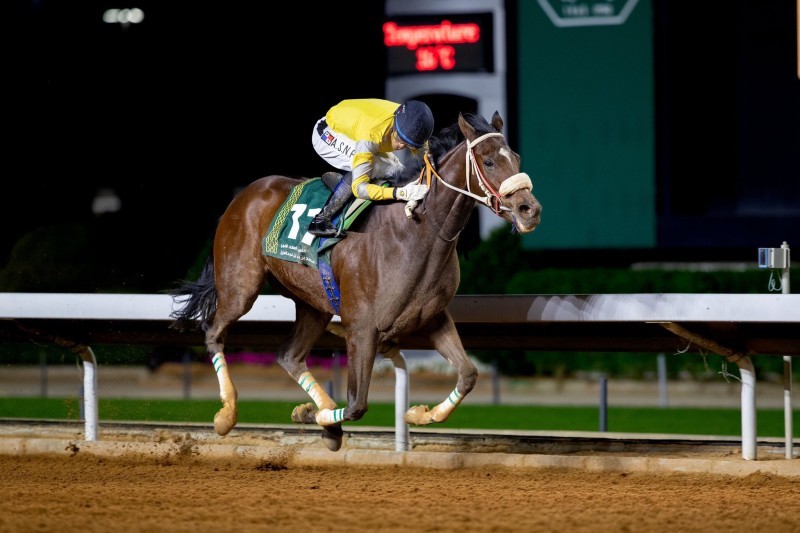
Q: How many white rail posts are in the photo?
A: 3